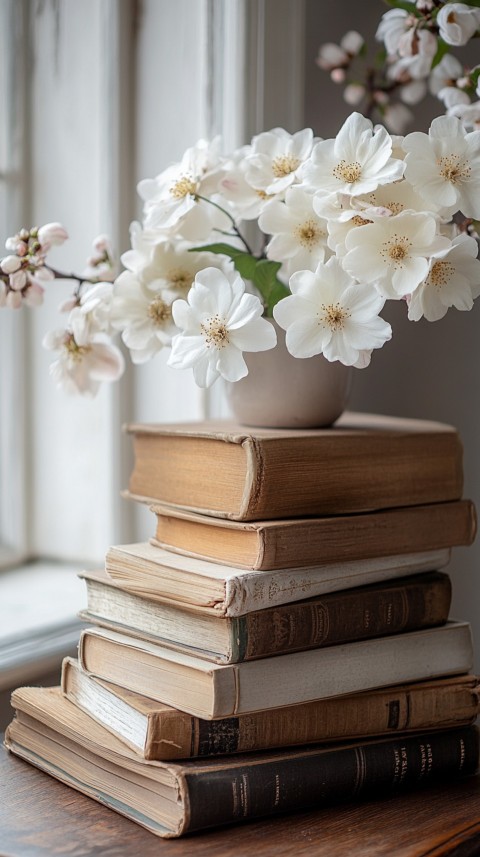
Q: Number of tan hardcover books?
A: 3